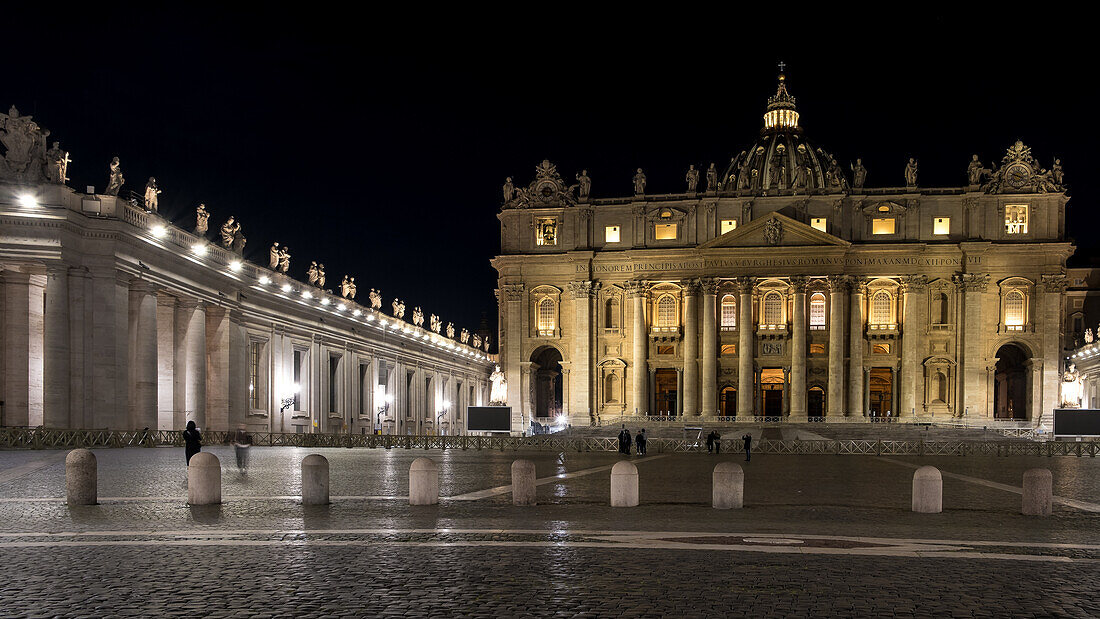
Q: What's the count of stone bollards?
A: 9